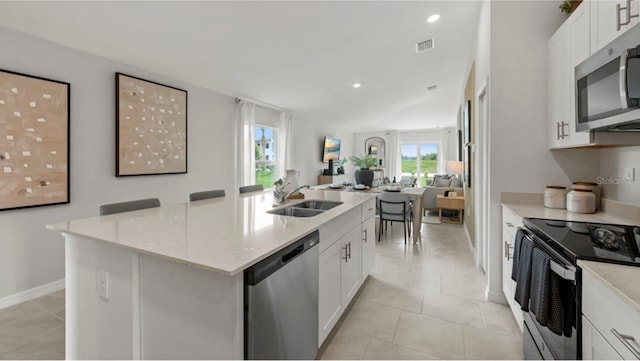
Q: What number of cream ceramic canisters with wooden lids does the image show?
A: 3